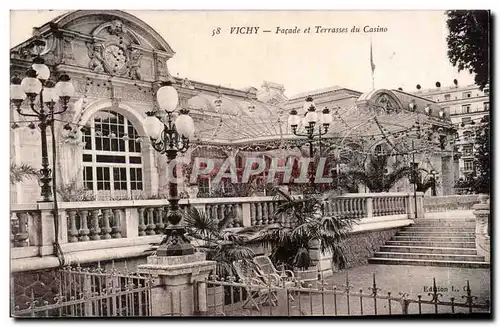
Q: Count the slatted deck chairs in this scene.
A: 2